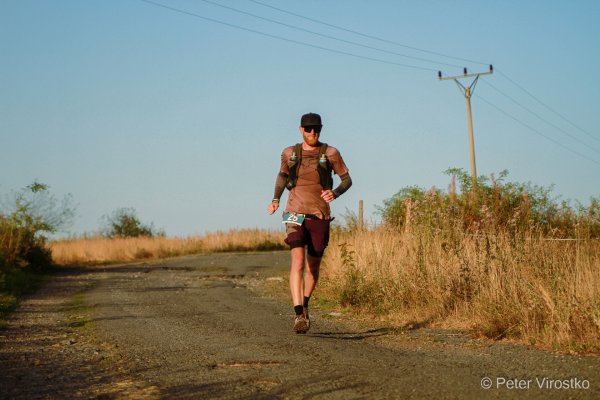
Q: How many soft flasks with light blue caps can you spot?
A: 2